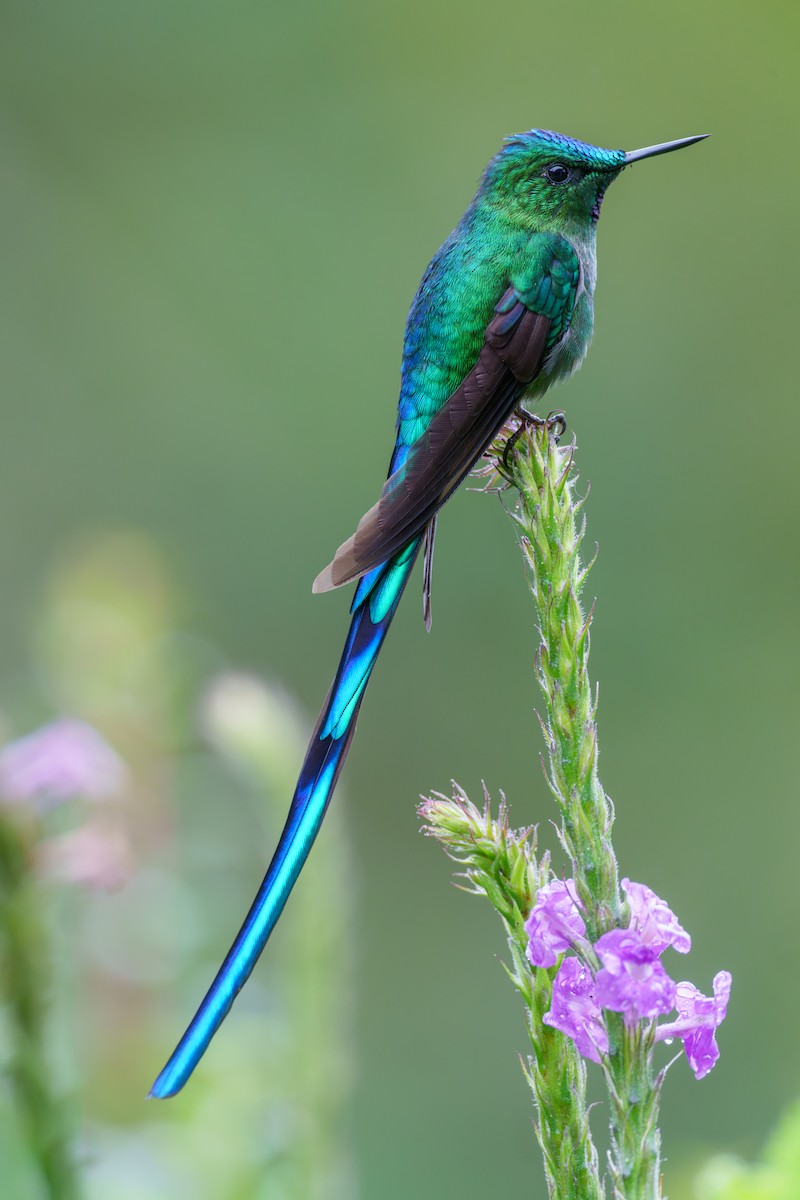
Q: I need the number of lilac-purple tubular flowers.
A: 5